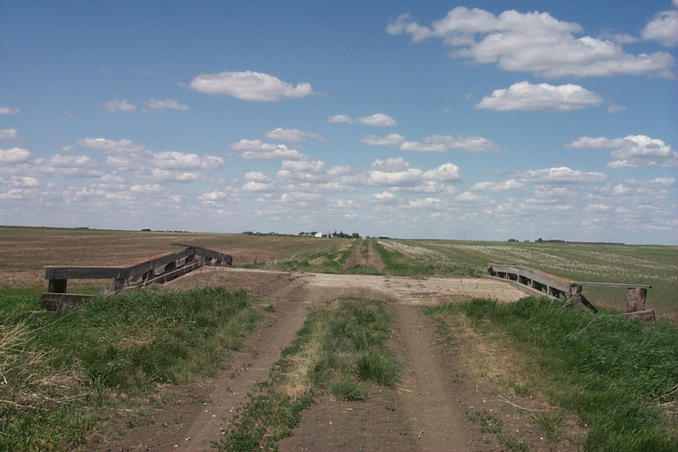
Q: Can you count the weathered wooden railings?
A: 2